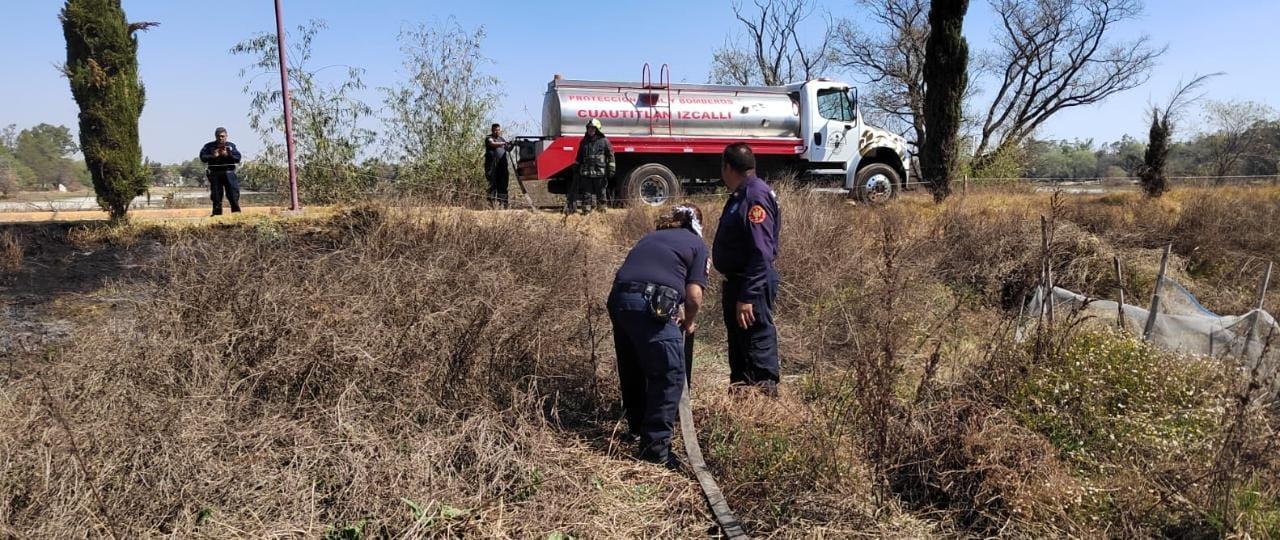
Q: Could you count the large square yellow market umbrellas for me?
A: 0